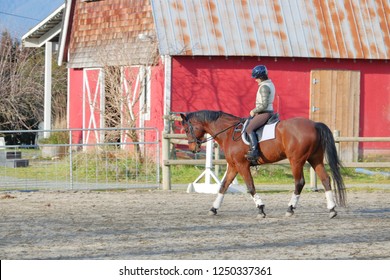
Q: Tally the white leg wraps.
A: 4